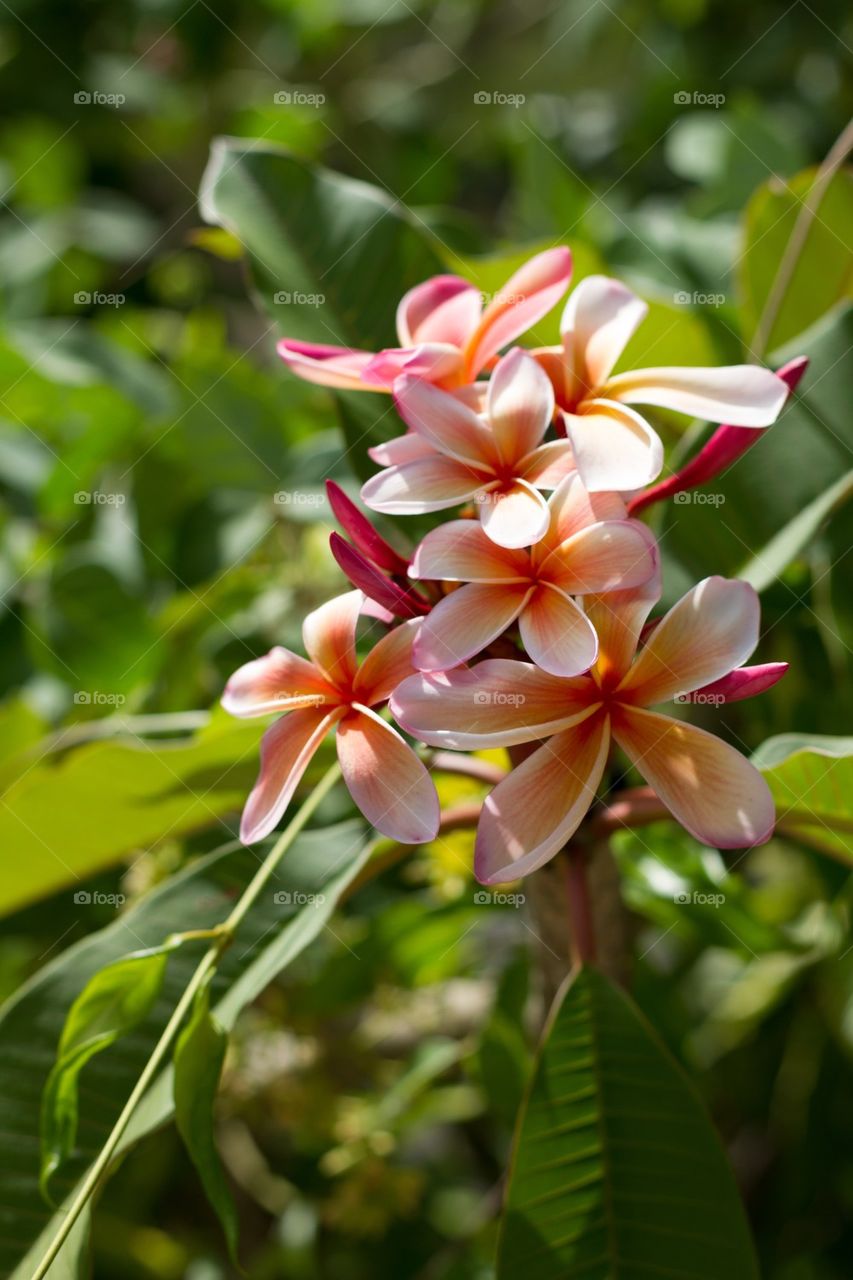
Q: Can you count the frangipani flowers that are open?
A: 6